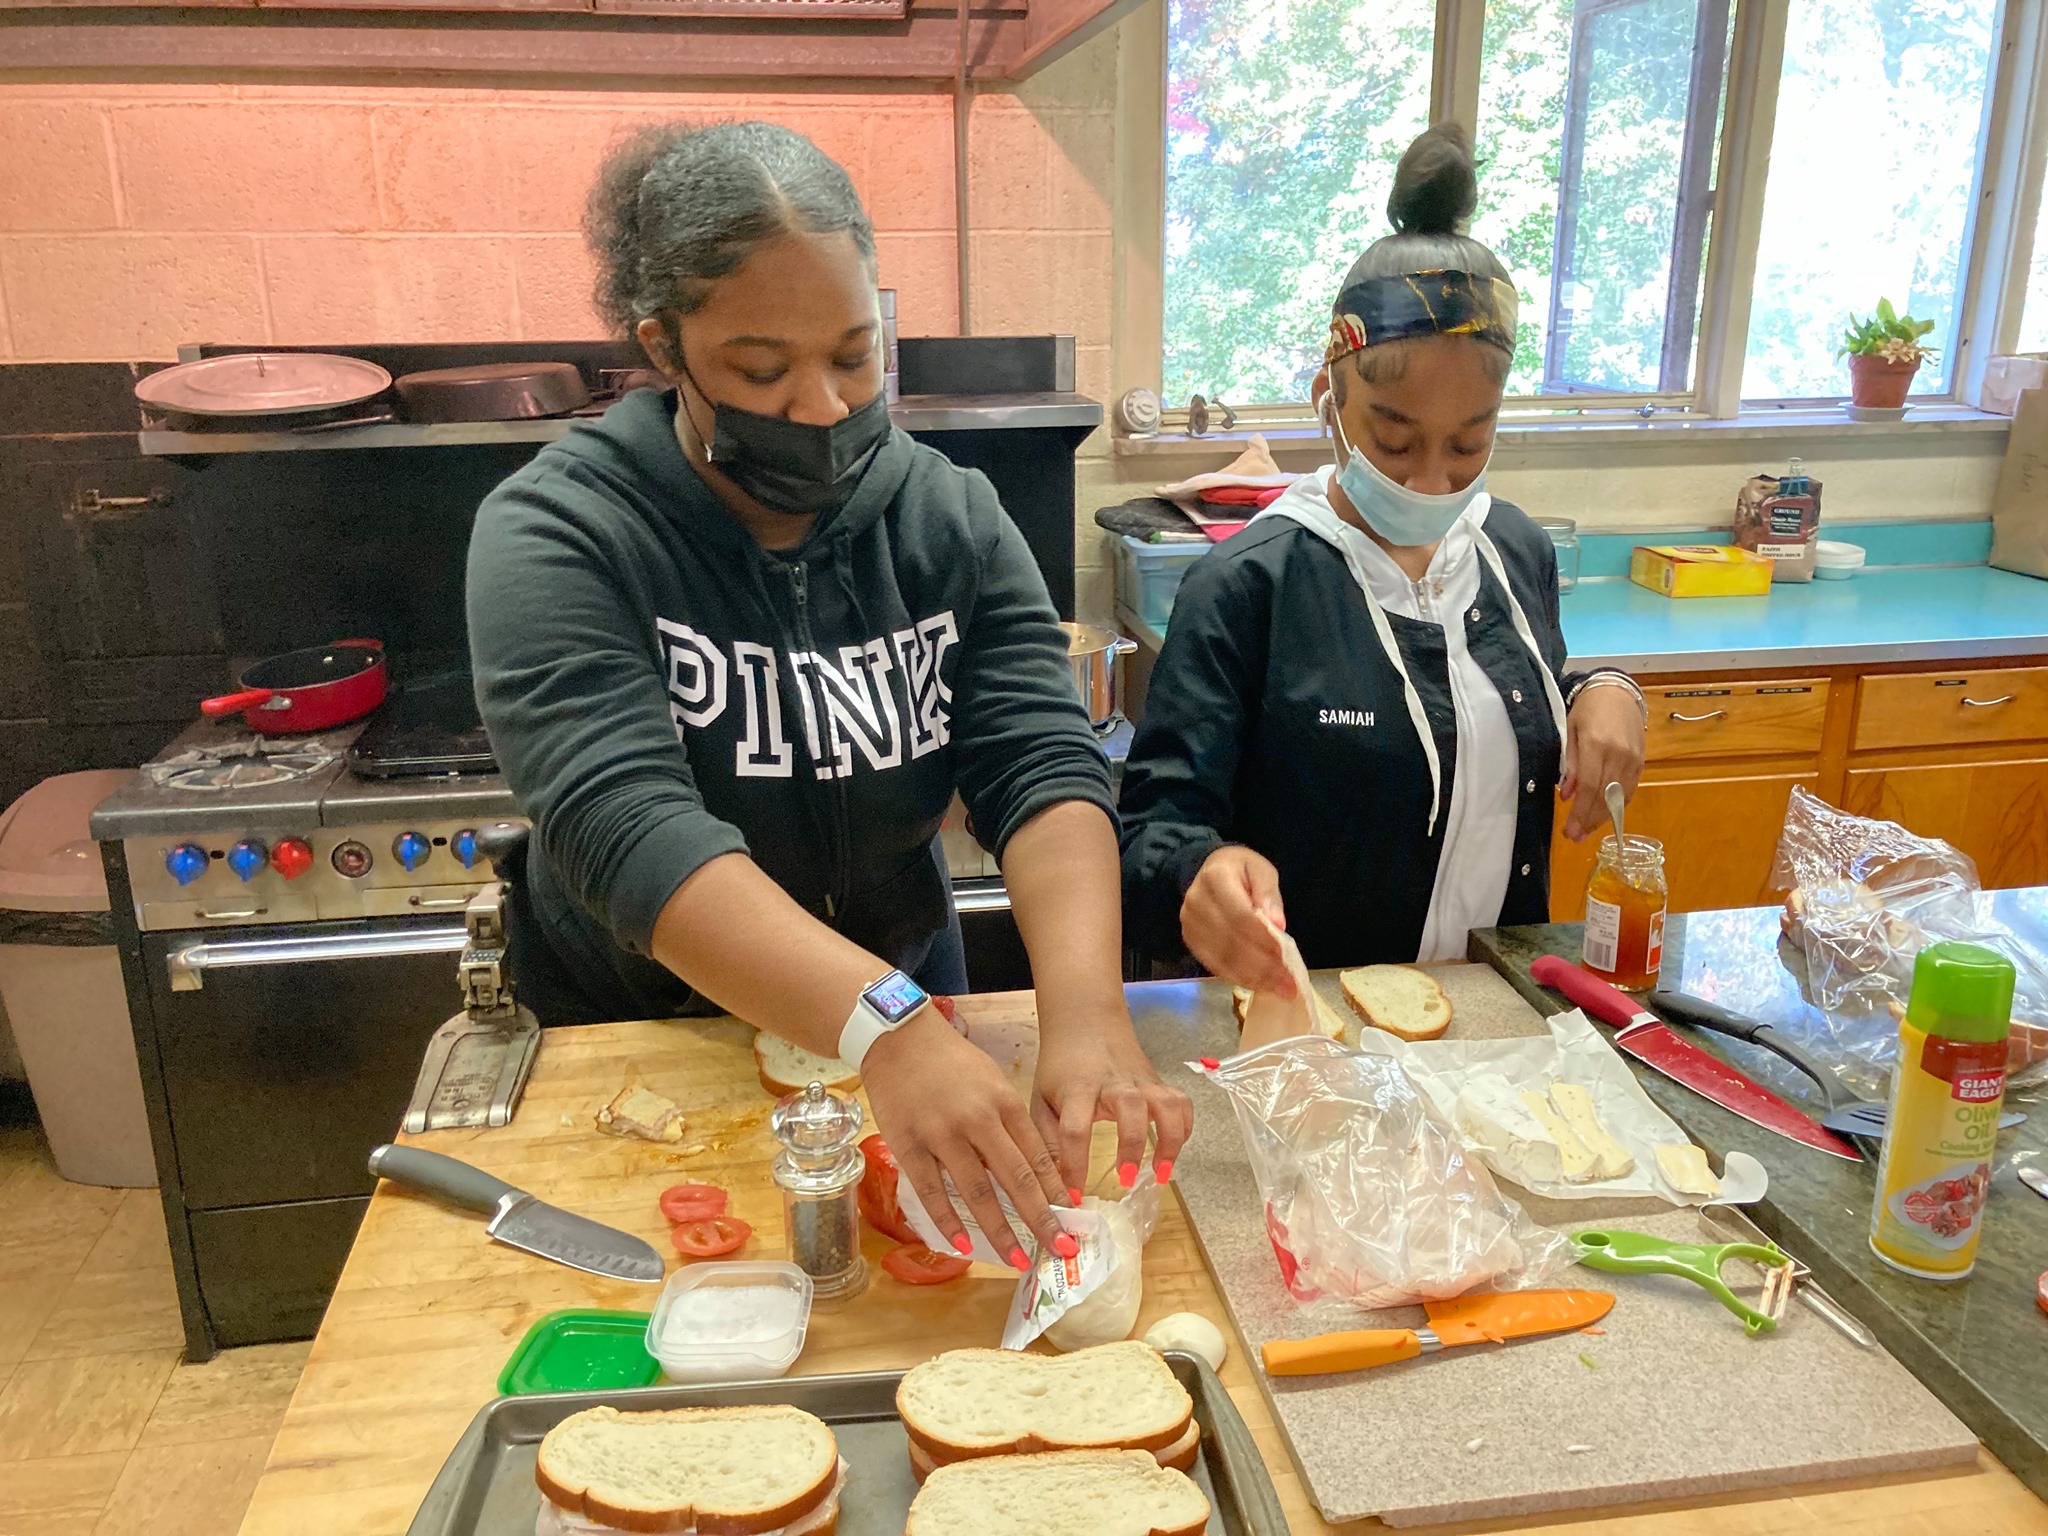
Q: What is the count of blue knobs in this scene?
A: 4